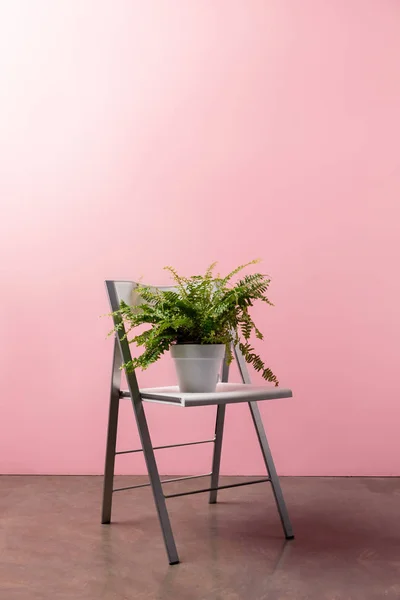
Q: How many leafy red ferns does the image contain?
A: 0